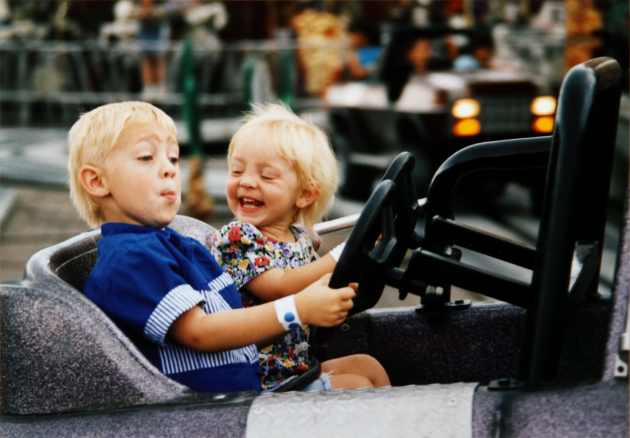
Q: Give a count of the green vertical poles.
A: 3